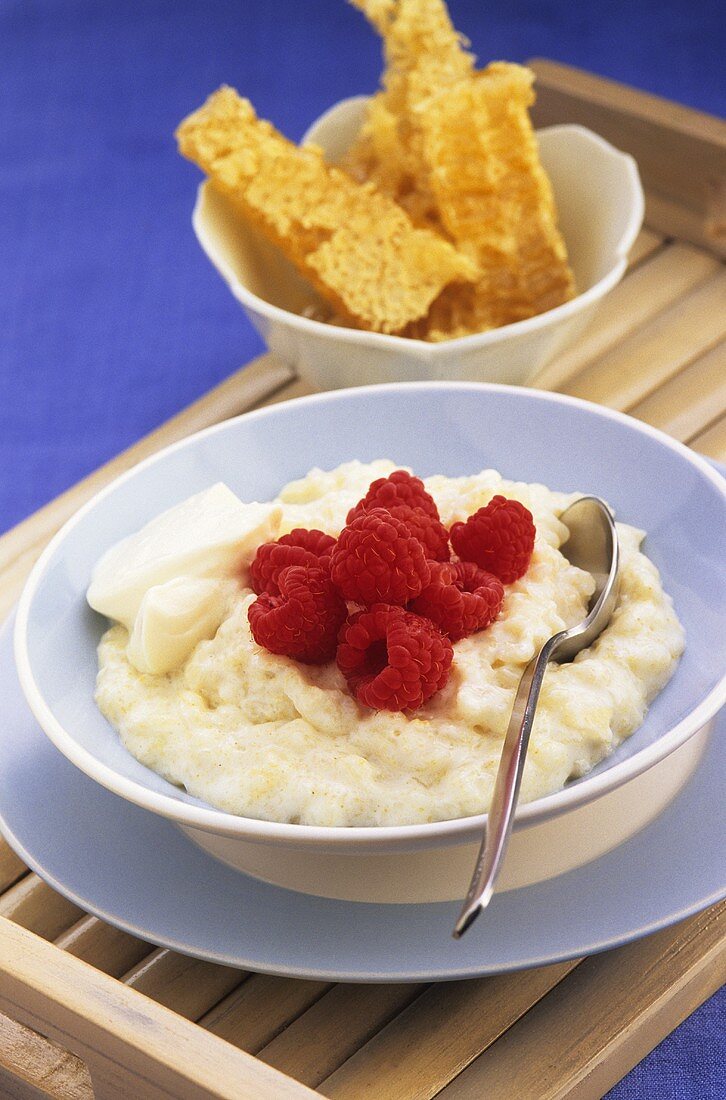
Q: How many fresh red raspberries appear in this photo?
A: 8